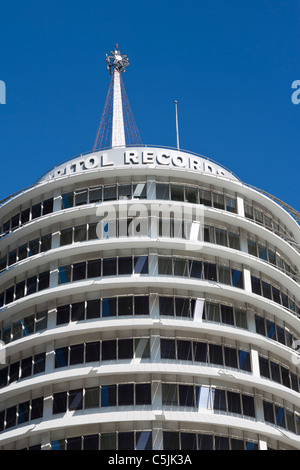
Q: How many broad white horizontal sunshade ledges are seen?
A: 7